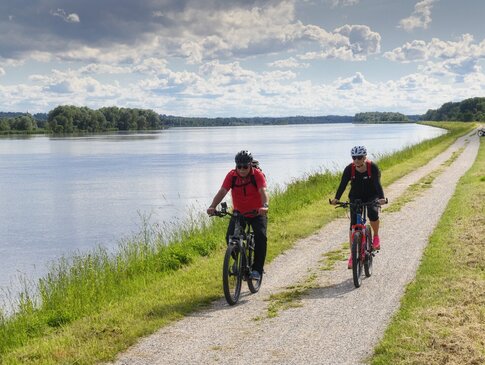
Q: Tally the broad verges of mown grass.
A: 2